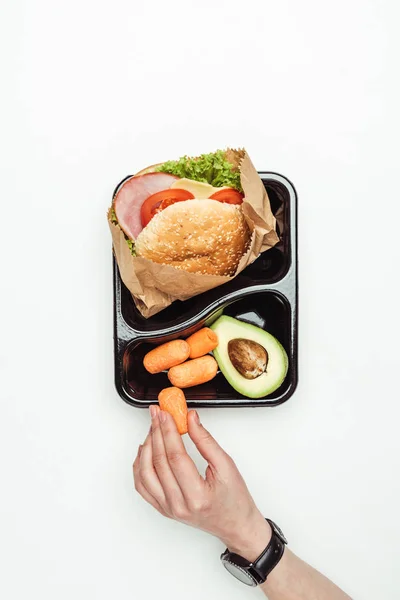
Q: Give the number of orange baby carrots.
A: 4